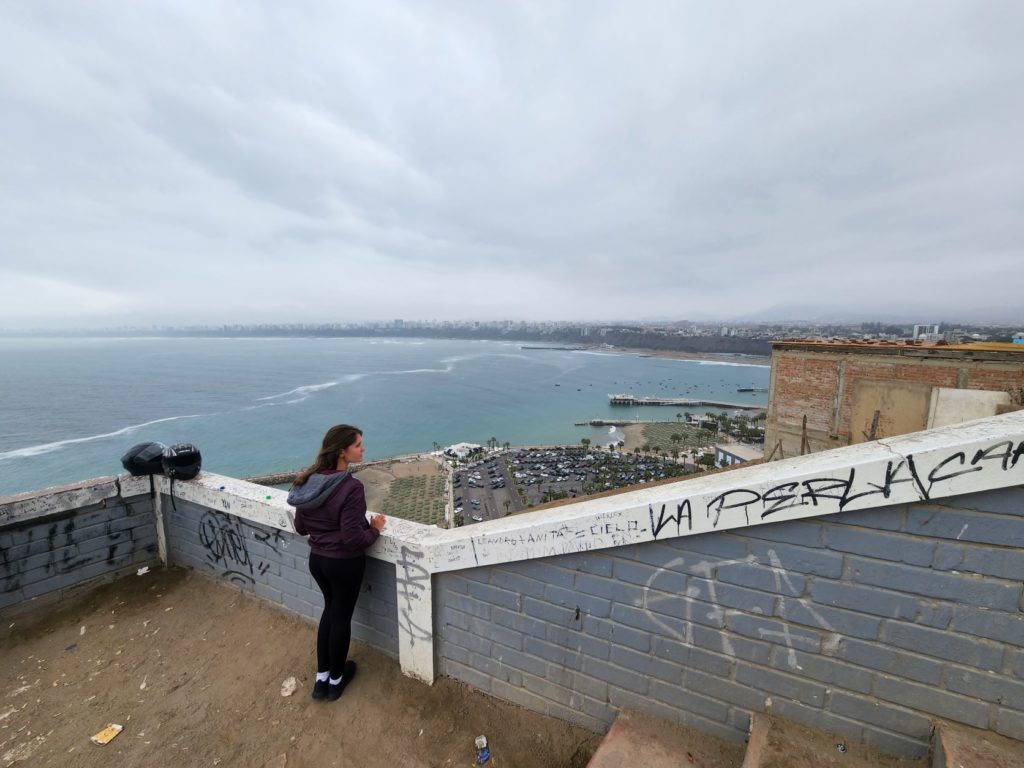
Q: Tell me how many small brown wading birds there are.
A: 0